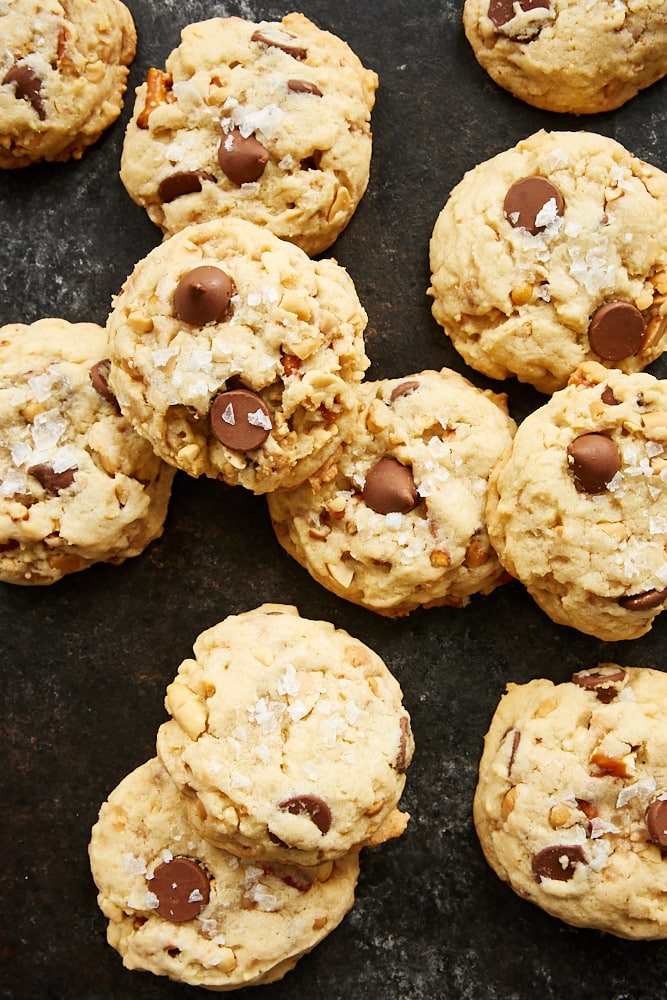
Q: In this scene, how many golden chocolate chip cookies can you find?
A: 11